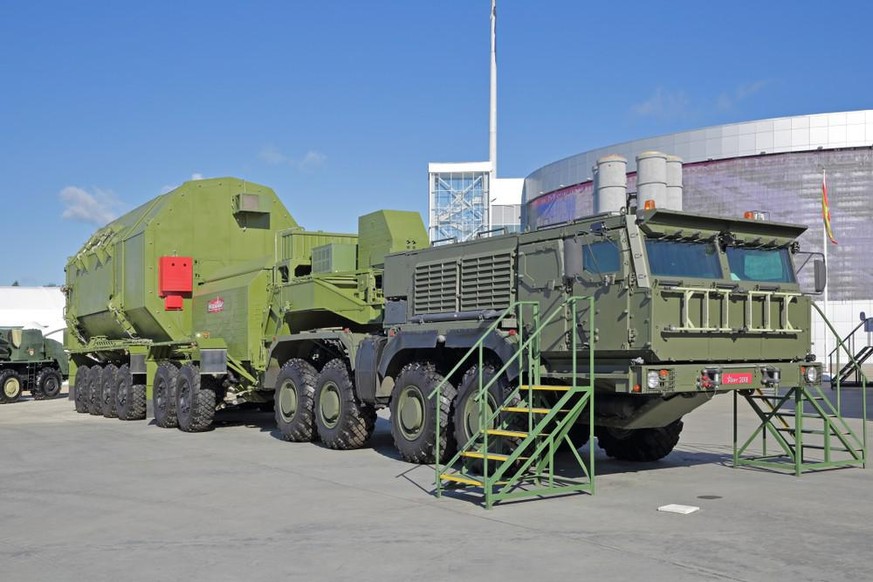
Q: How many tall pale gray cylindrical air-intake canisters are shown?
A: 3